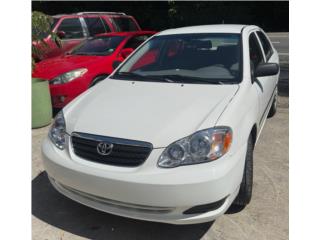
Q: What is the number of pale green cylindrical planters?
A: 1